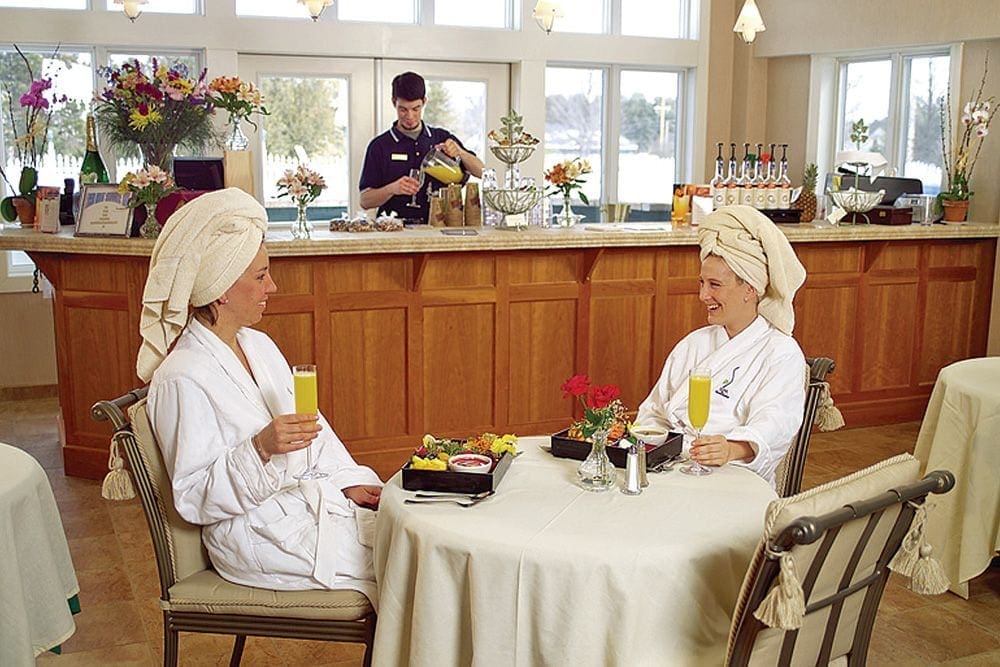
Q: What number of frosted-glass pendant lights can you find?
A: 4